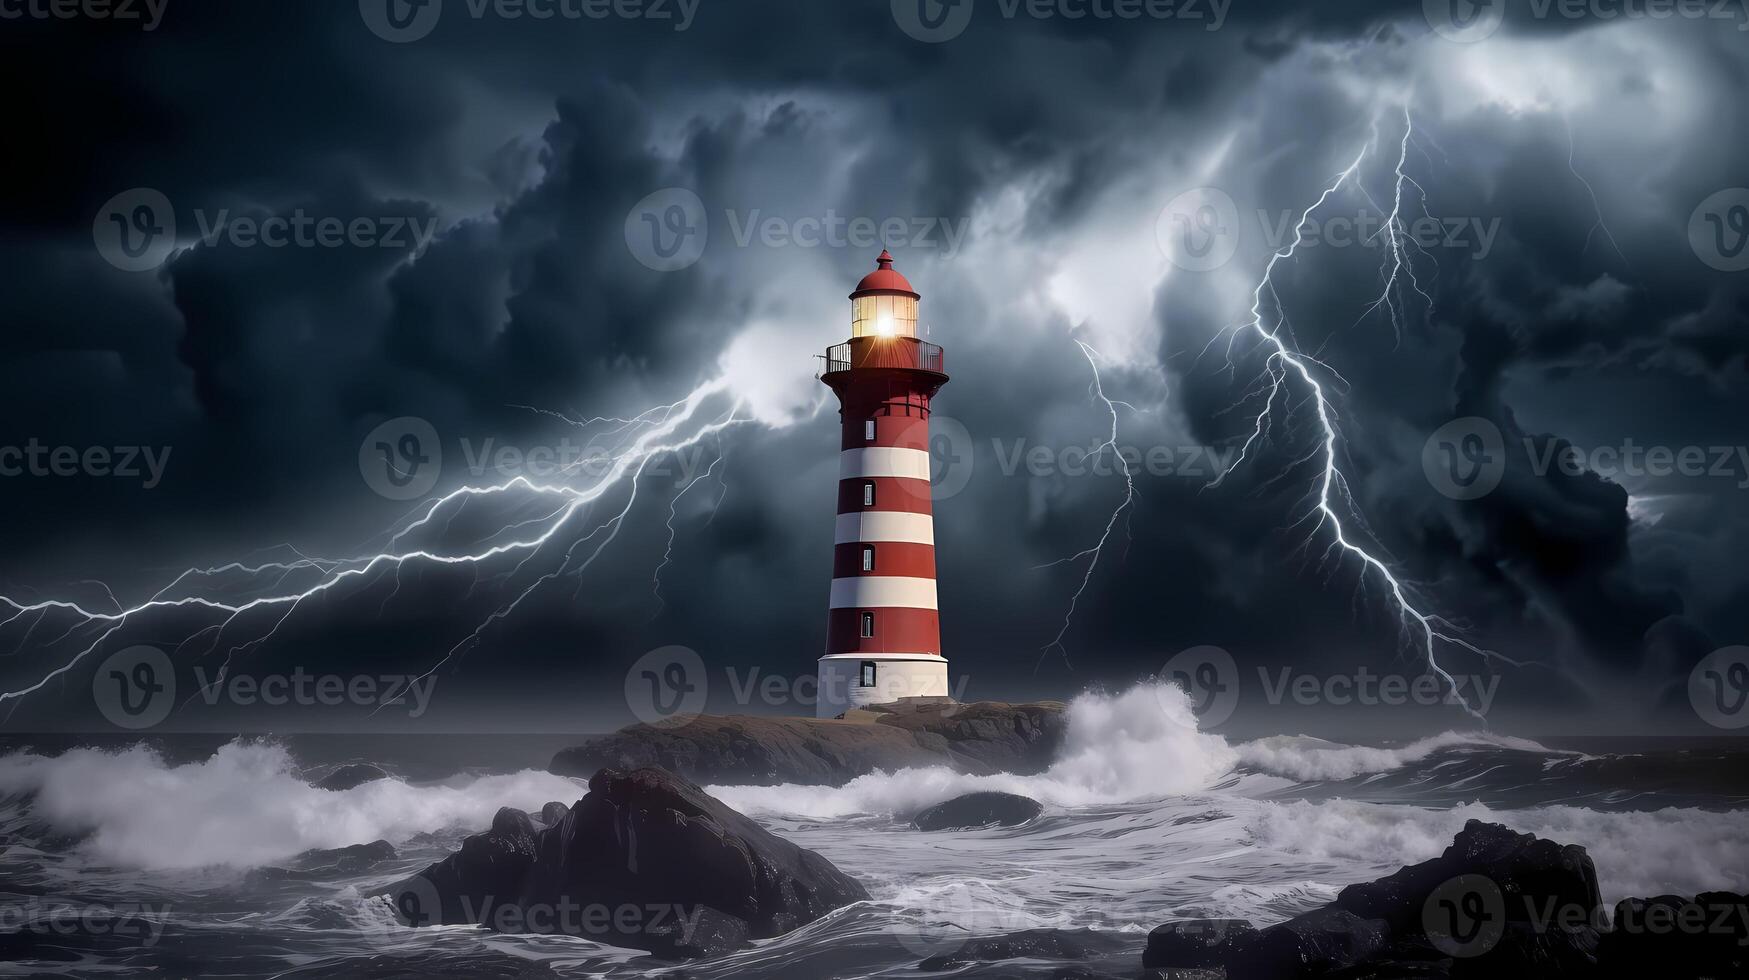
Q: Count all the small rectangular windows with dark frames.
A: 5